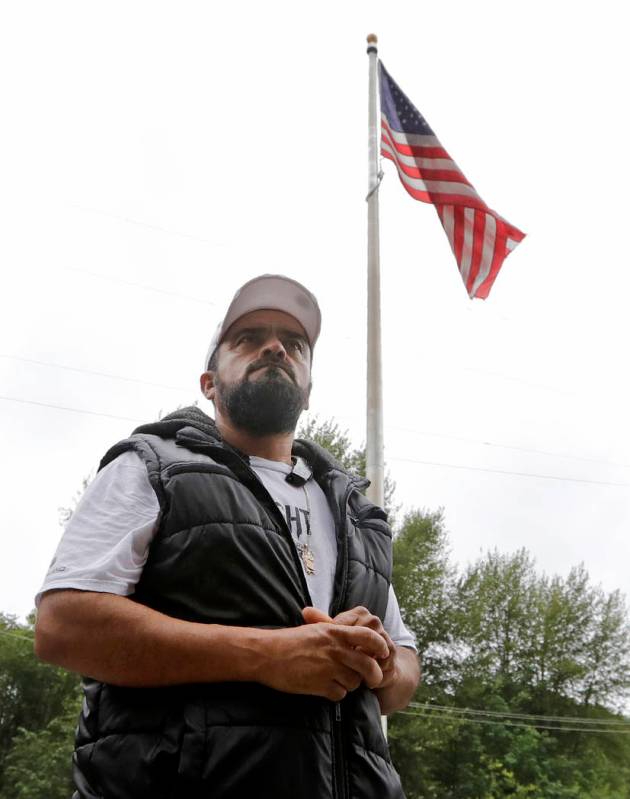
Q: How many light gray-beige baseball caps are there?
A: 1